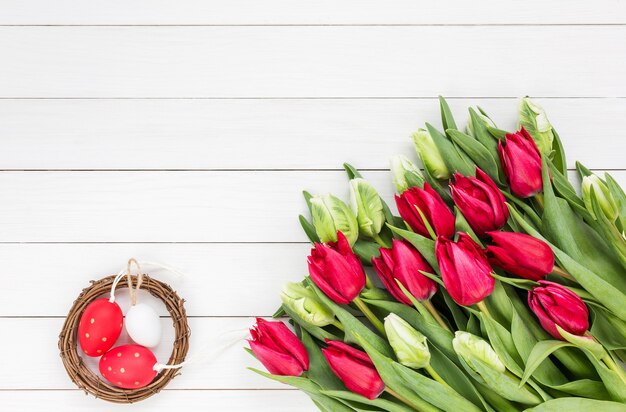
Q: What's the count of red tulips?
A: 10